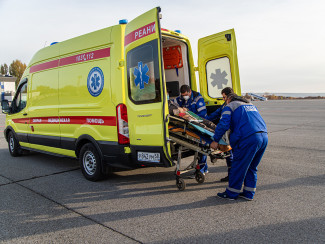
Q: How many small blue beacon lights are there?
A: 3